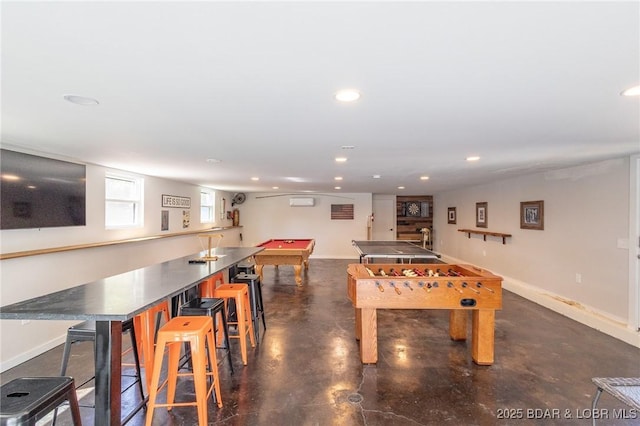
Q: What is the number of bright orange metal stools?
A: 4